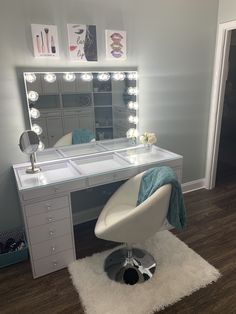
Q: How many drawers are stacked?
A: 5